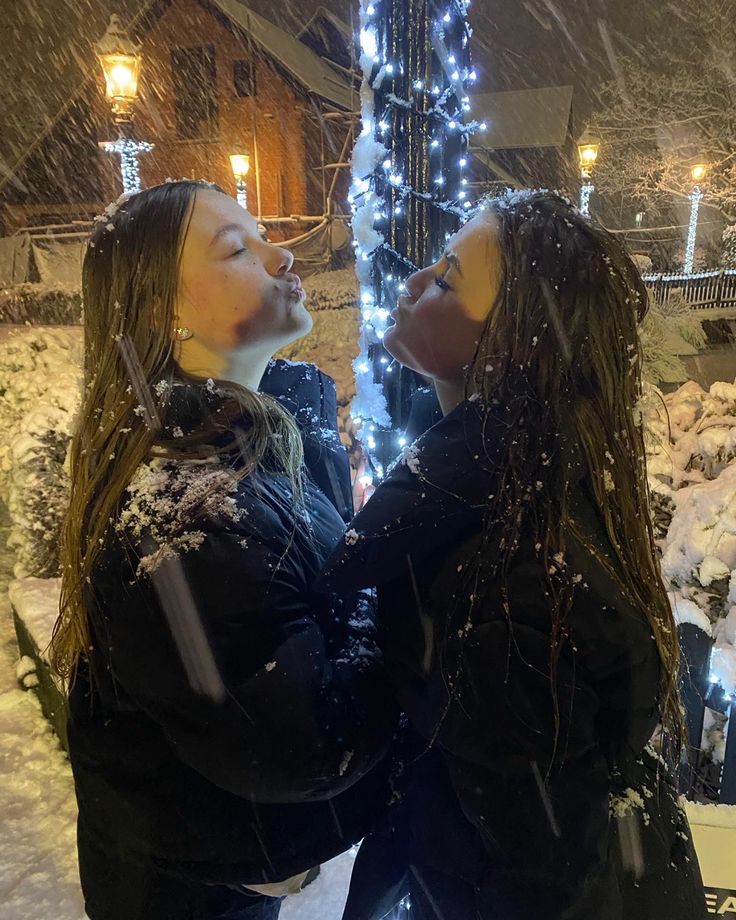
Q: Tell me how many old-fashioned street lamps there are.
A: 4